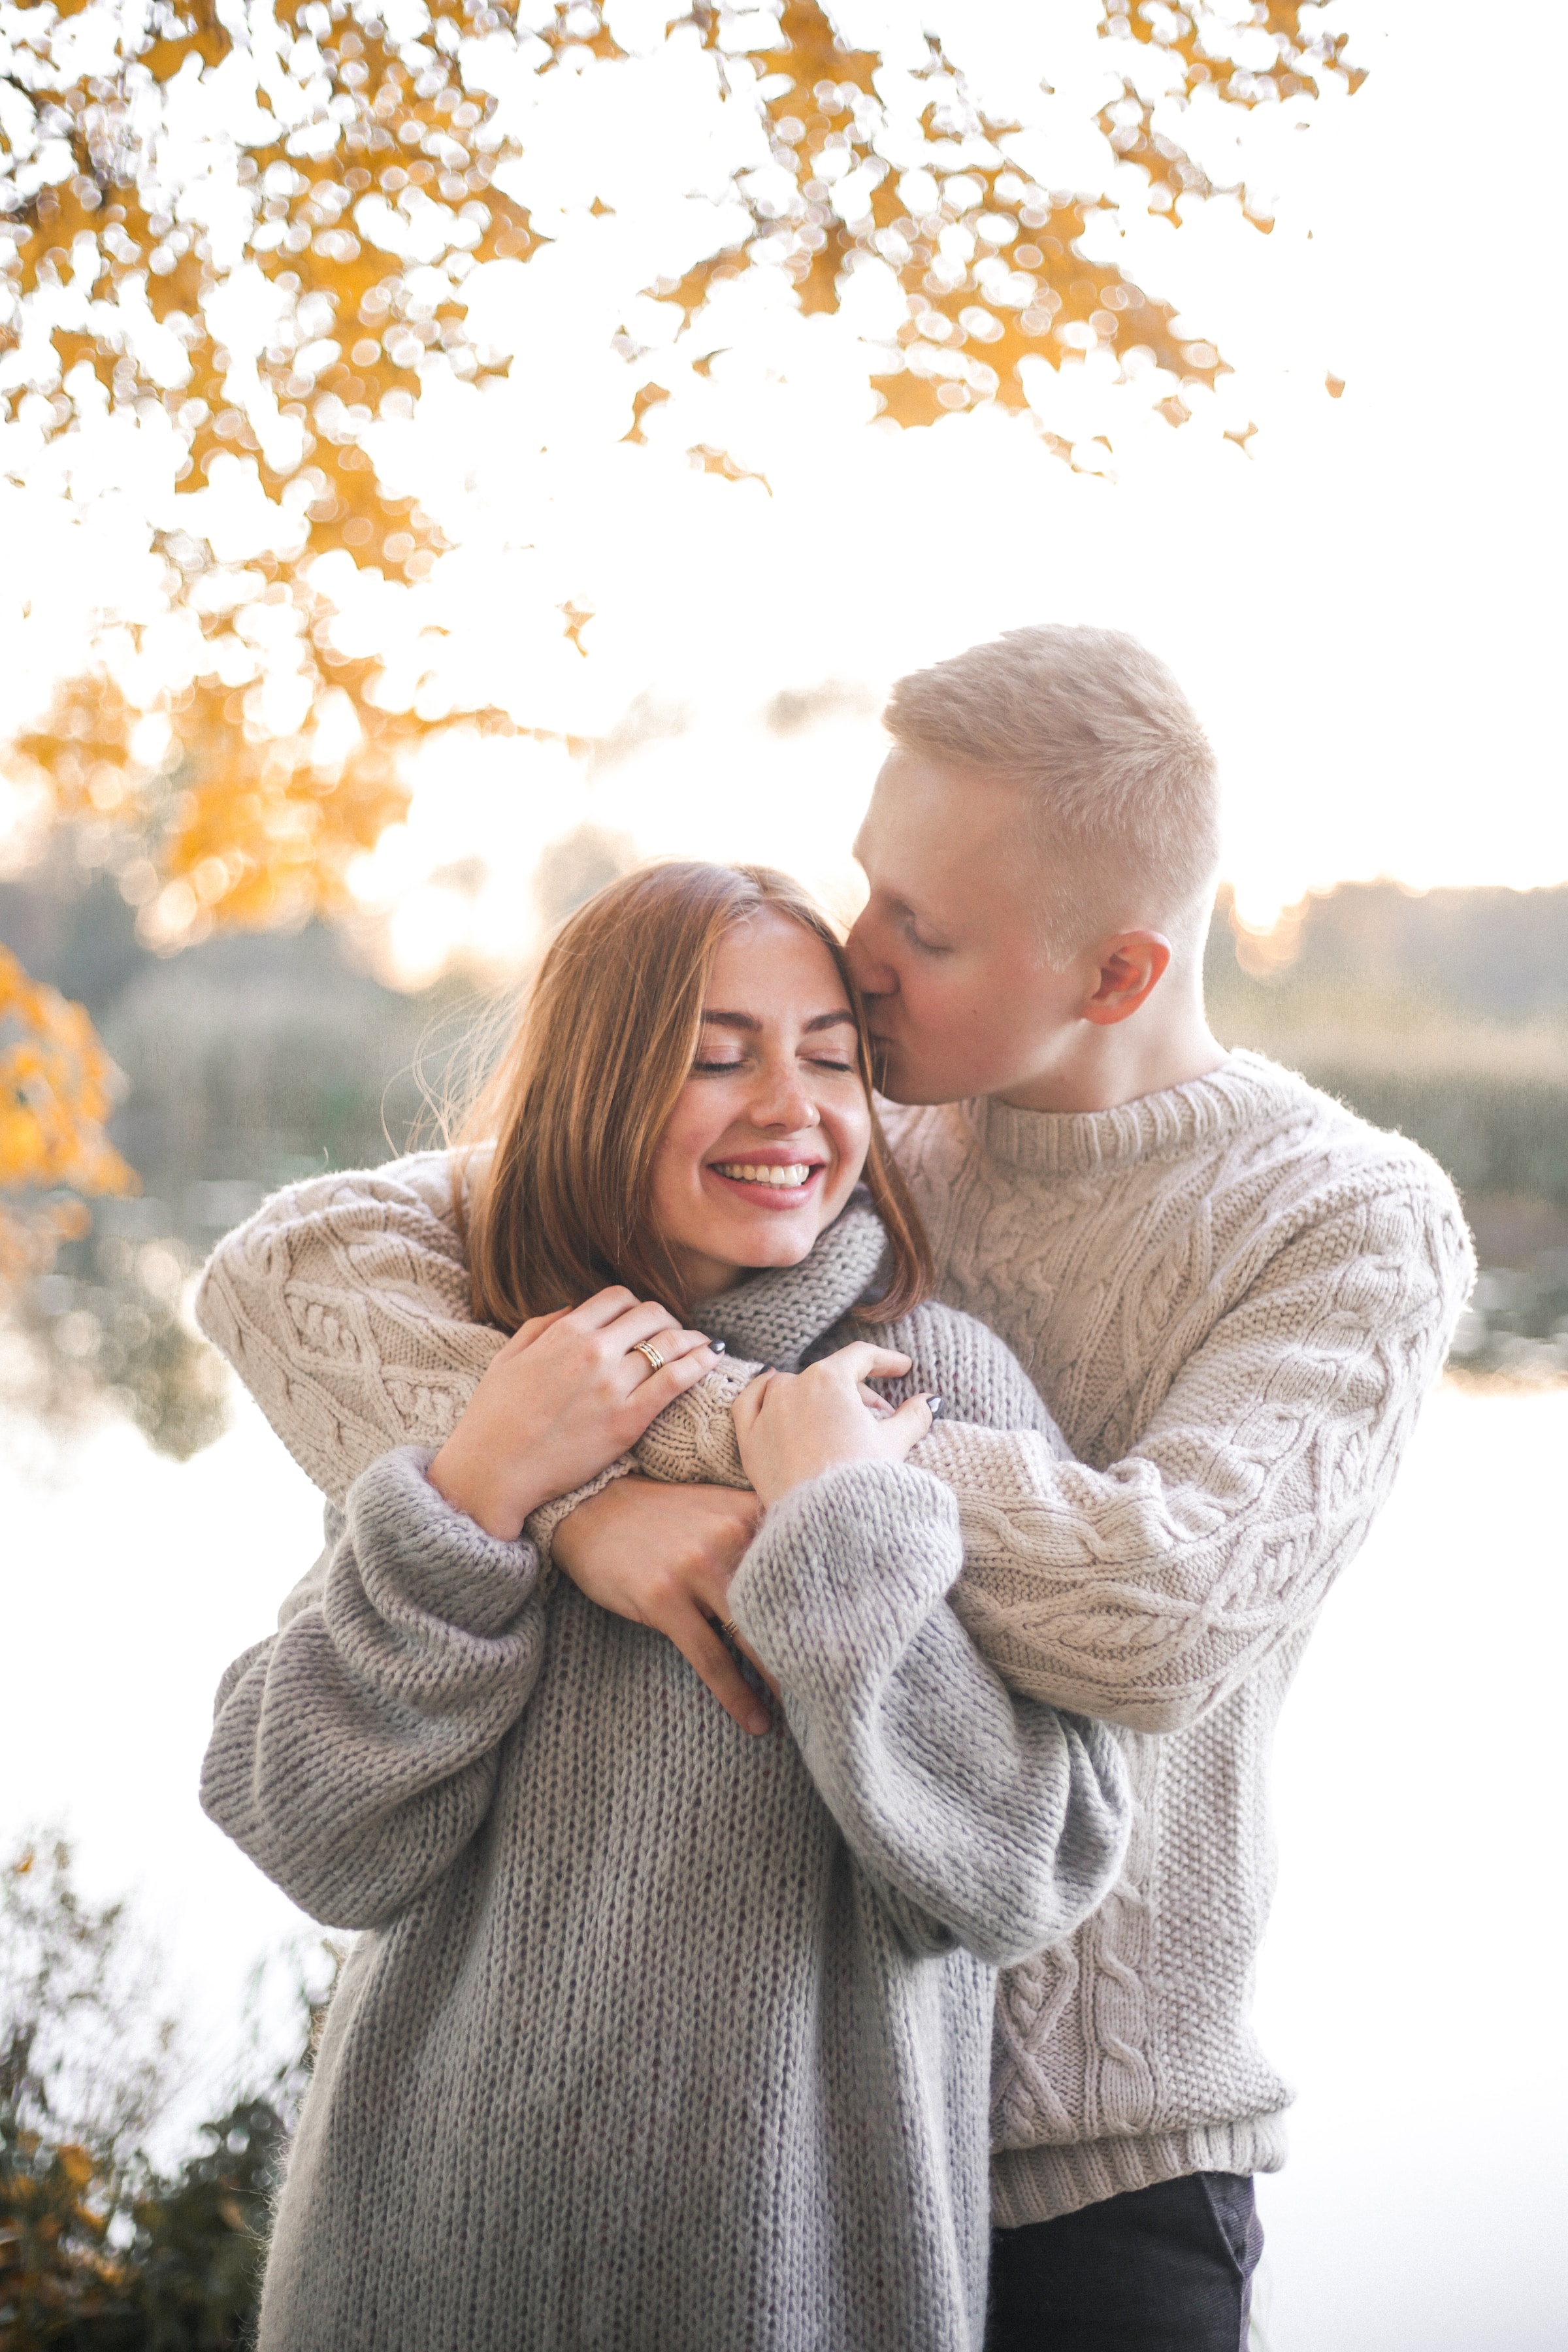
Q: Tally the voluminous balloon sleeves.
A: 2